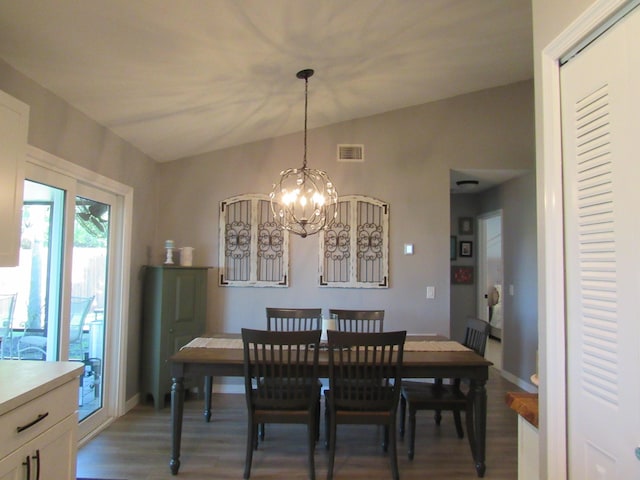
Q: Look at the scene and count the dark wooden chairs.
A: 5